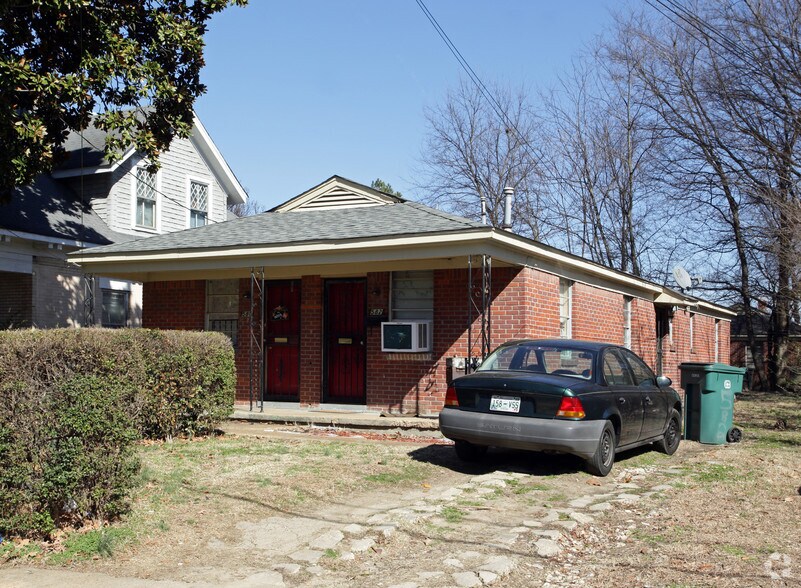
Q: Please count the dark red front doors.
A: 2